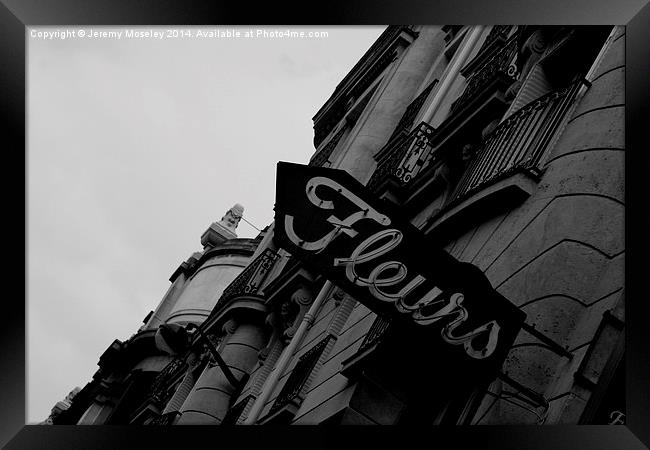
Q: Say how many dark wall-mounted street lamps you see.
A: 1